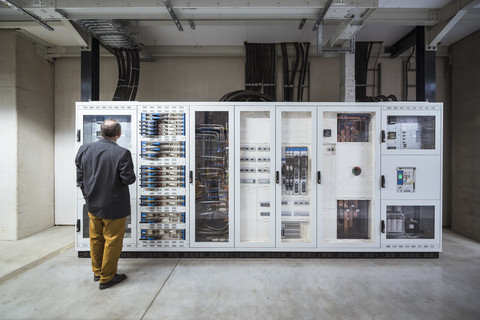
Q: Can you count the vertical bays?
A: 7